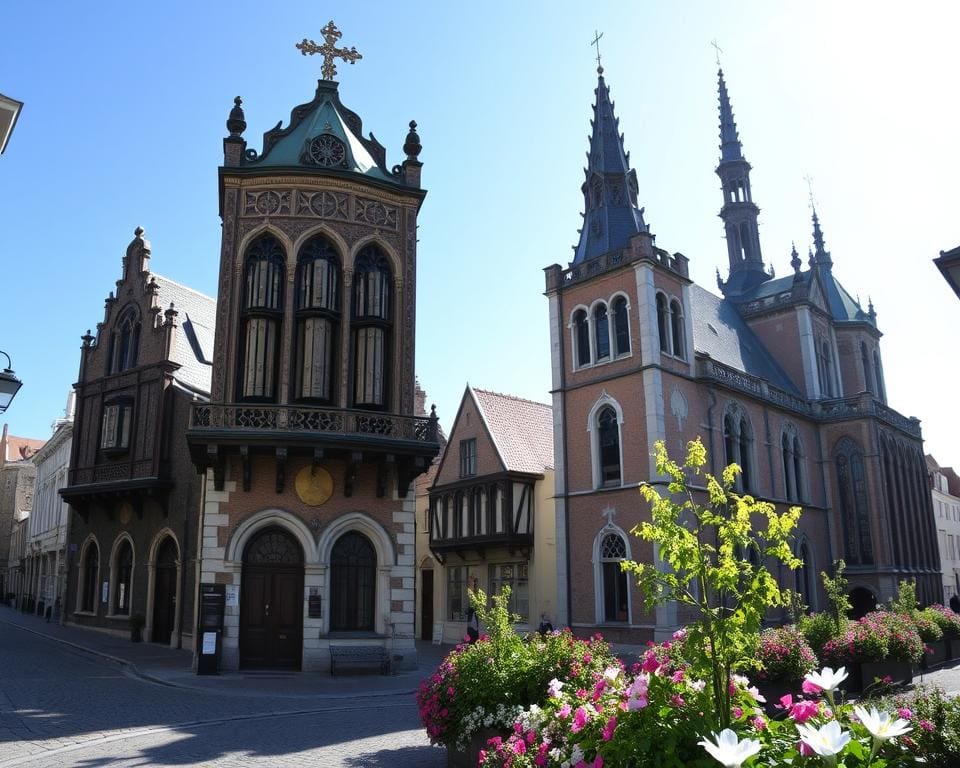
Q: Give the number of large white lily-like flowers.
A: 4